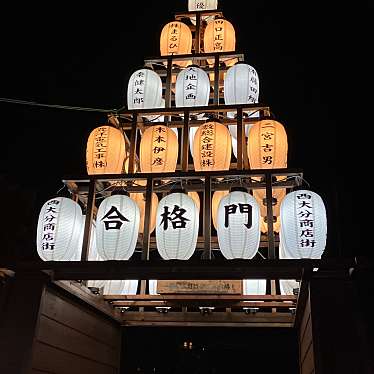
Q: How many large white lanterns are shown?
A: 5